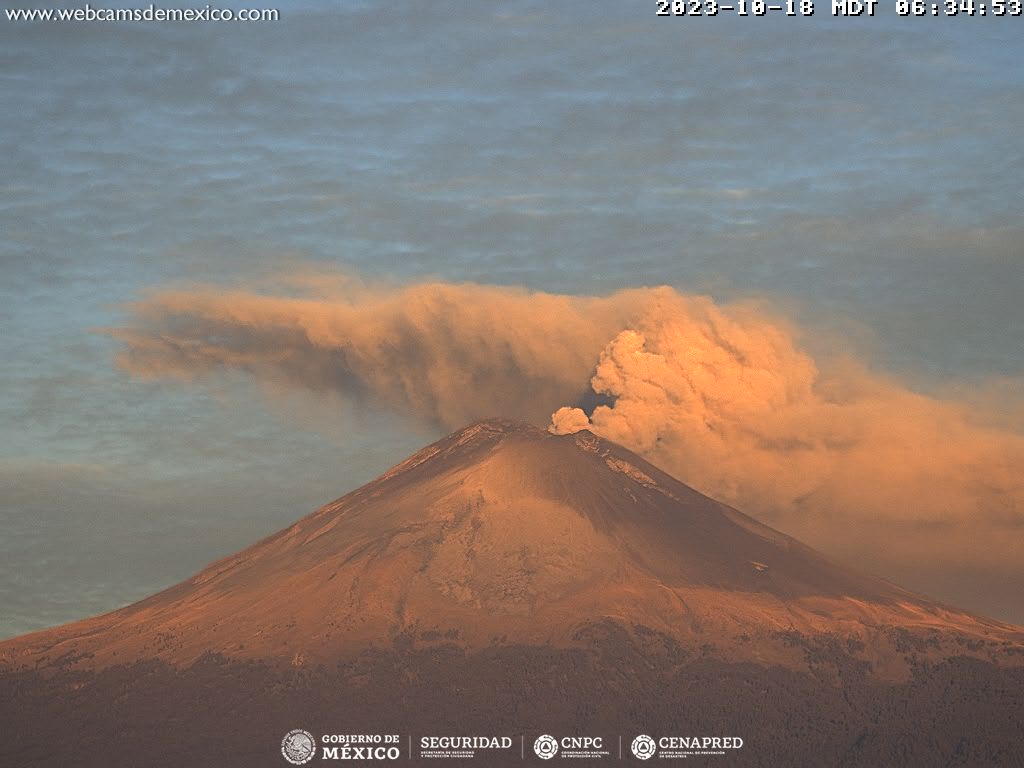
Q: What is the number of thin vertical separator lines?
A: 3